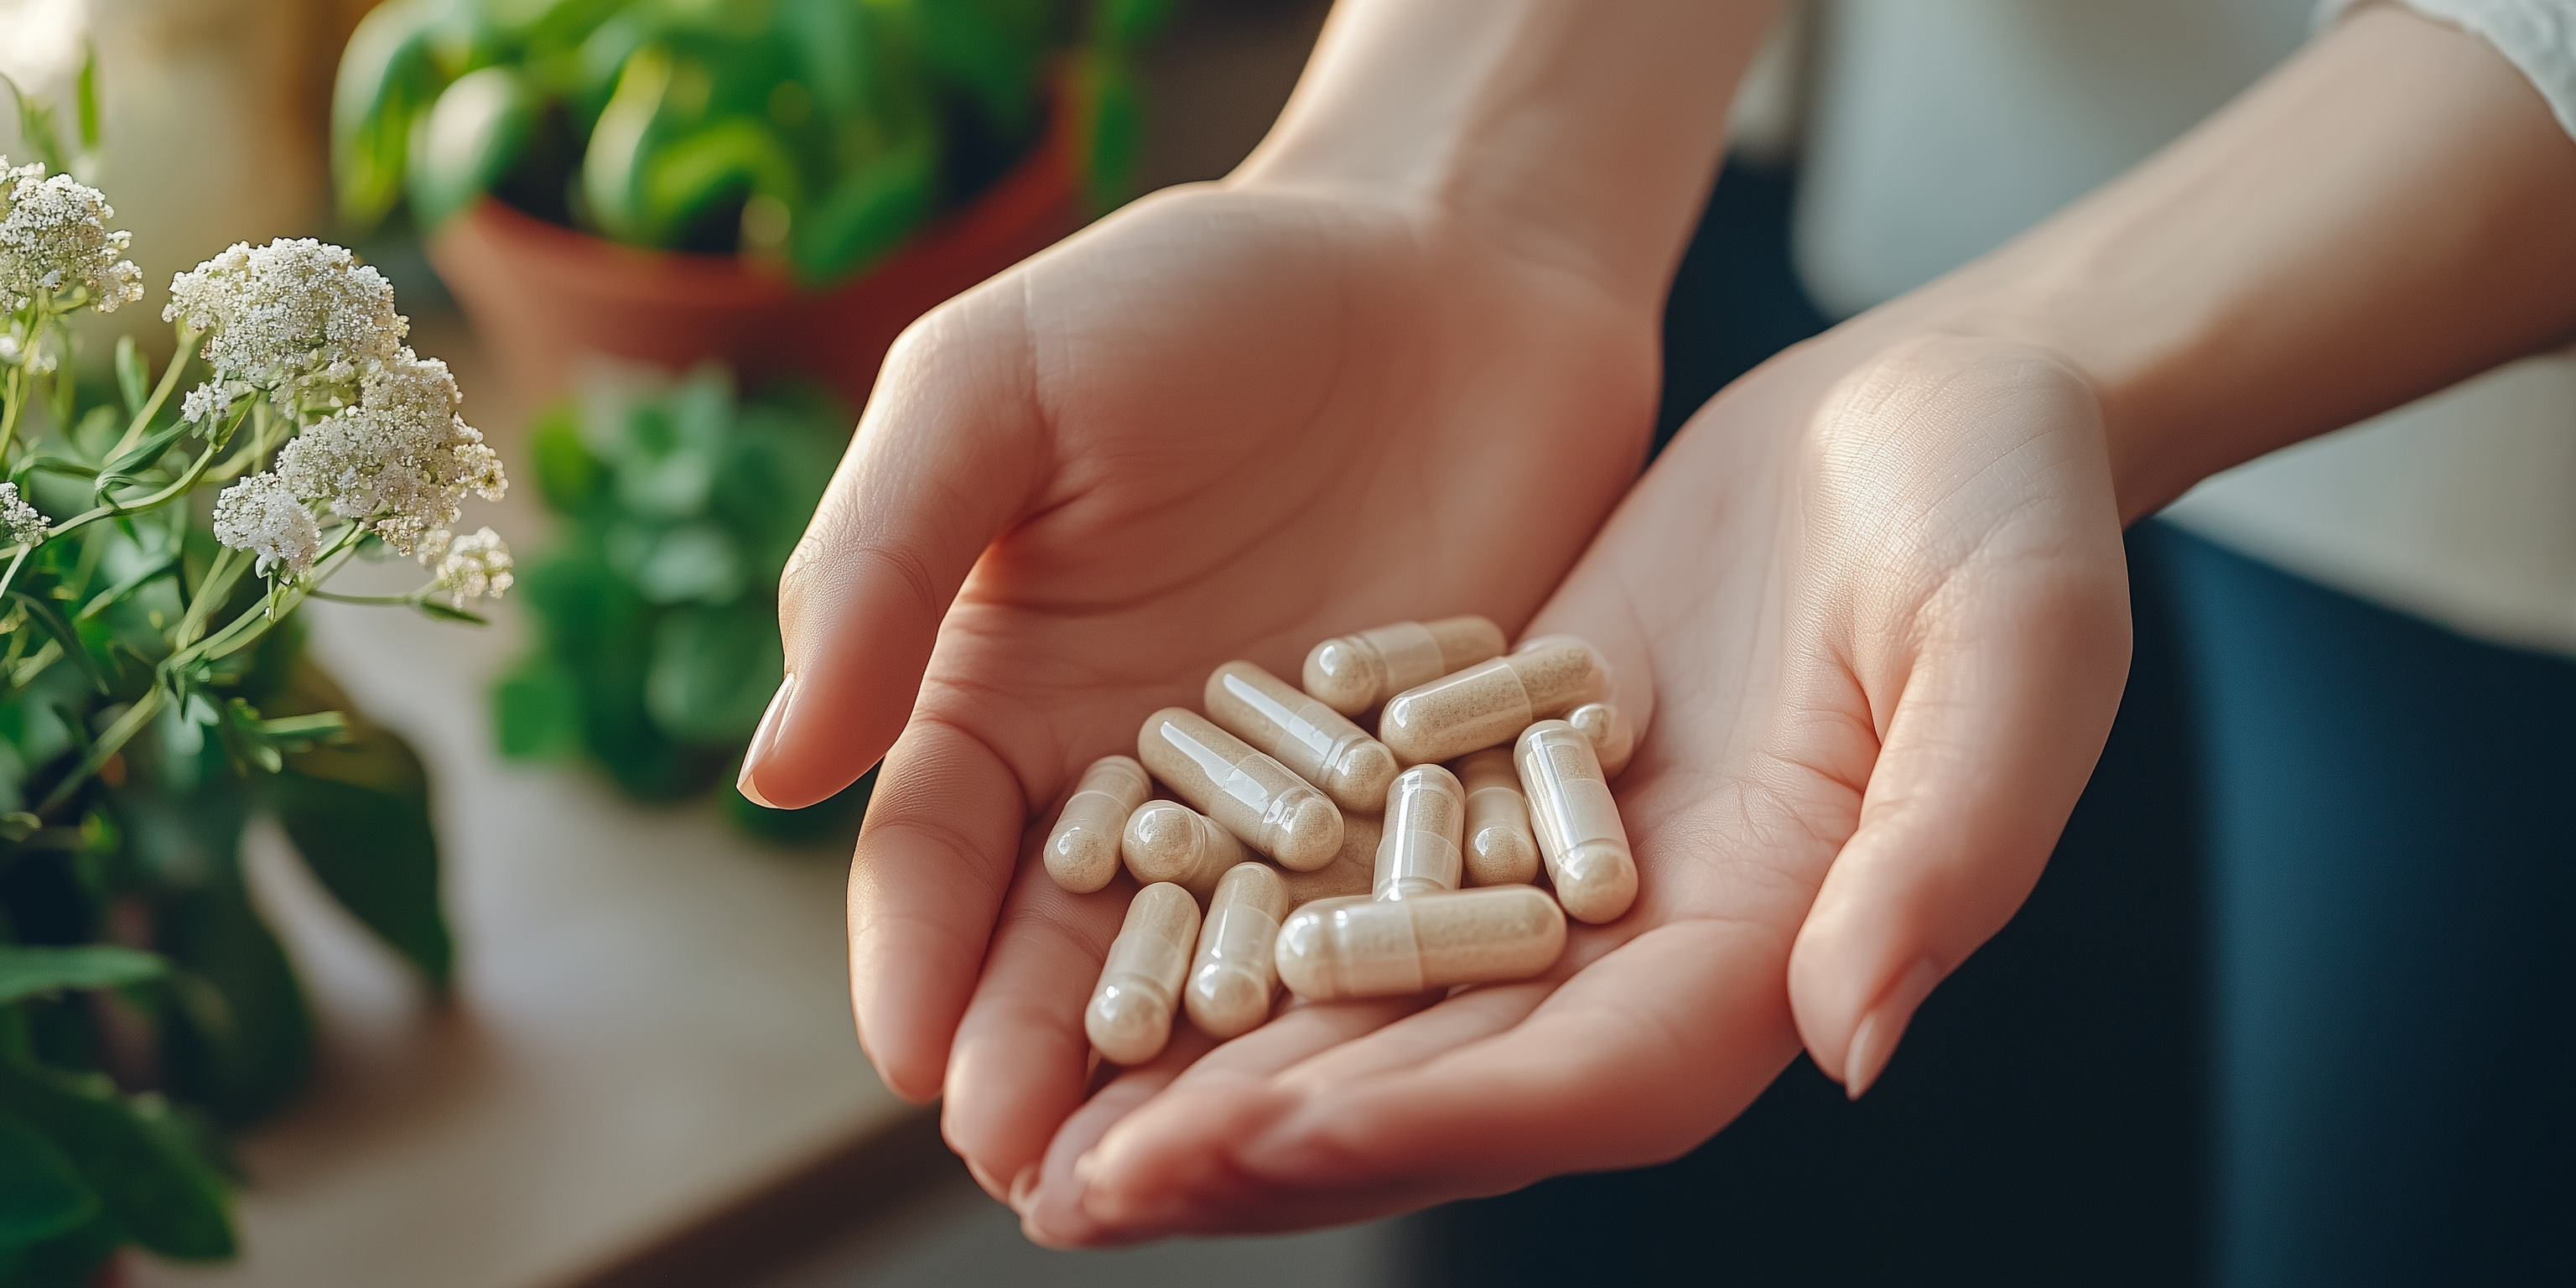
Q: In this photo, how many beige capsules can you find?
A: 13